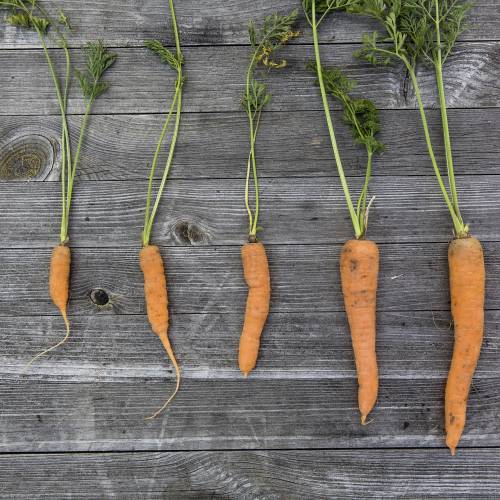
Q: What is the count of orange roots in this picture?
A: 5